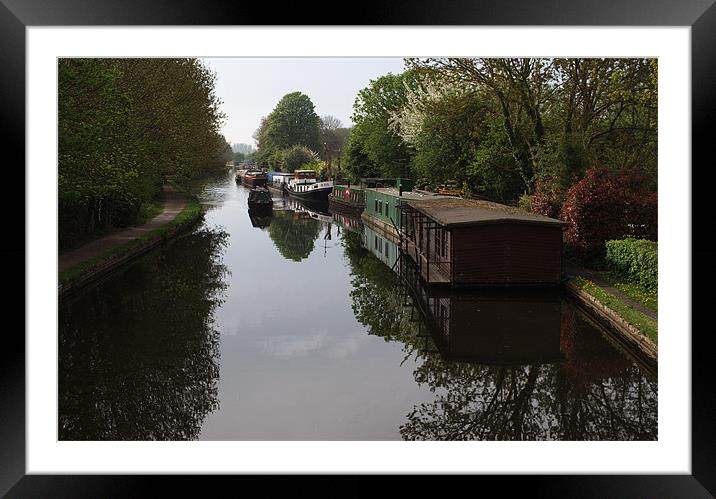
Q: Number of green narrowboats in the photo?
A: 2